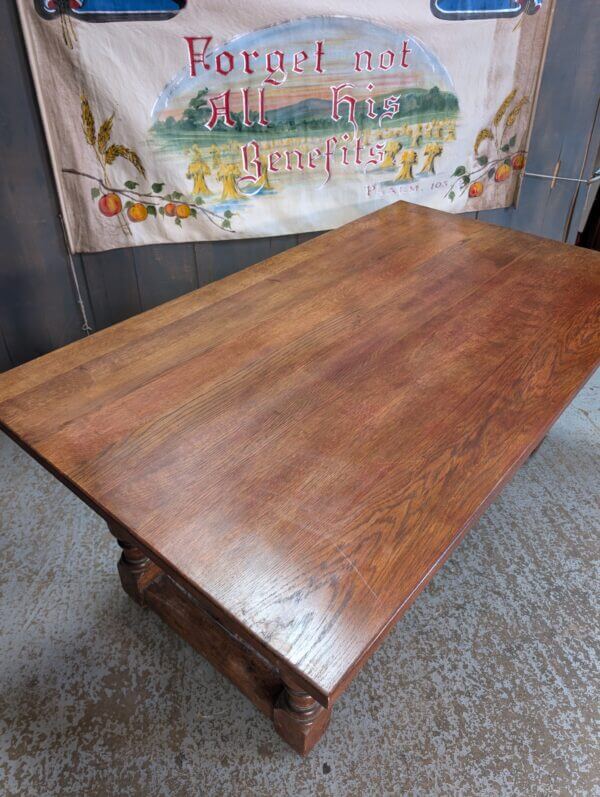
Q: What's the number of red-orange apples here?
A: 7